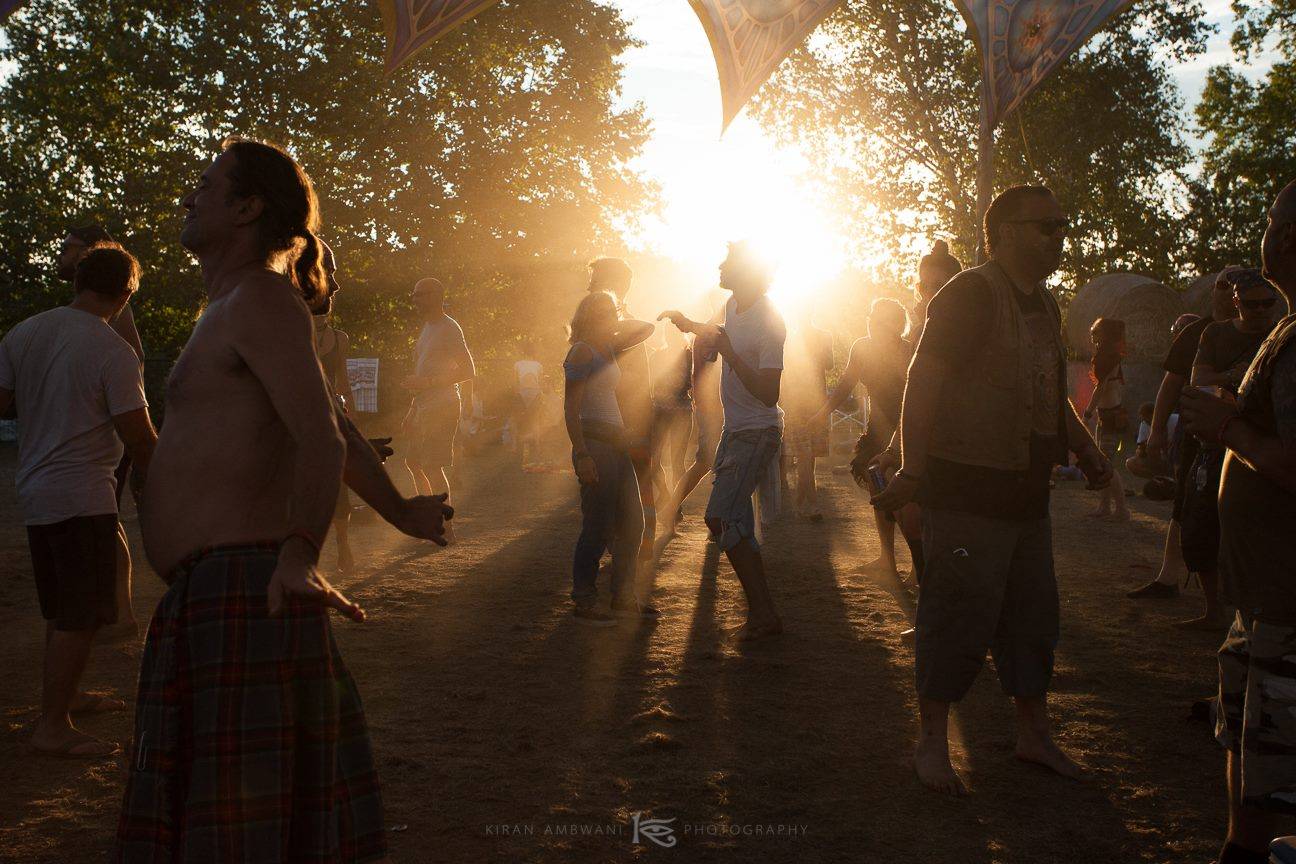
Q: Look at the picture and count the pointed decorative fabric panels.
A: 3